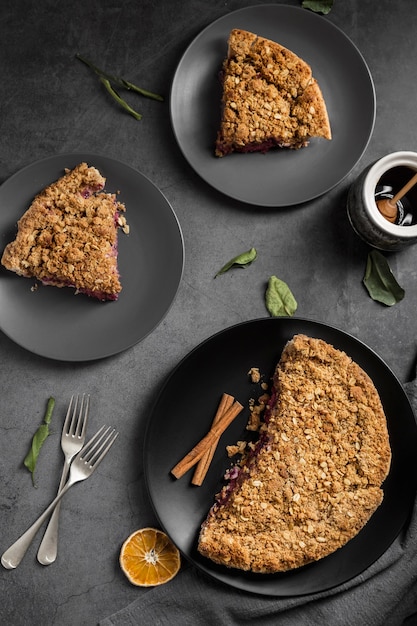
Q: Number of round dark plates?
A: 3